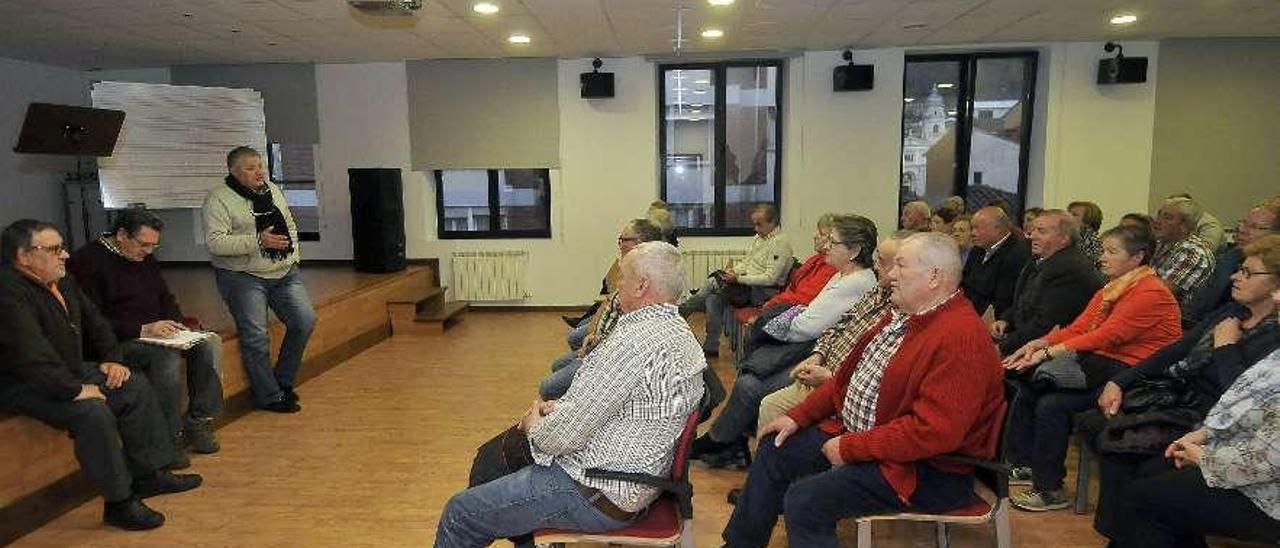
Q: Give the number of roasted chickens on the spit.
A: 0